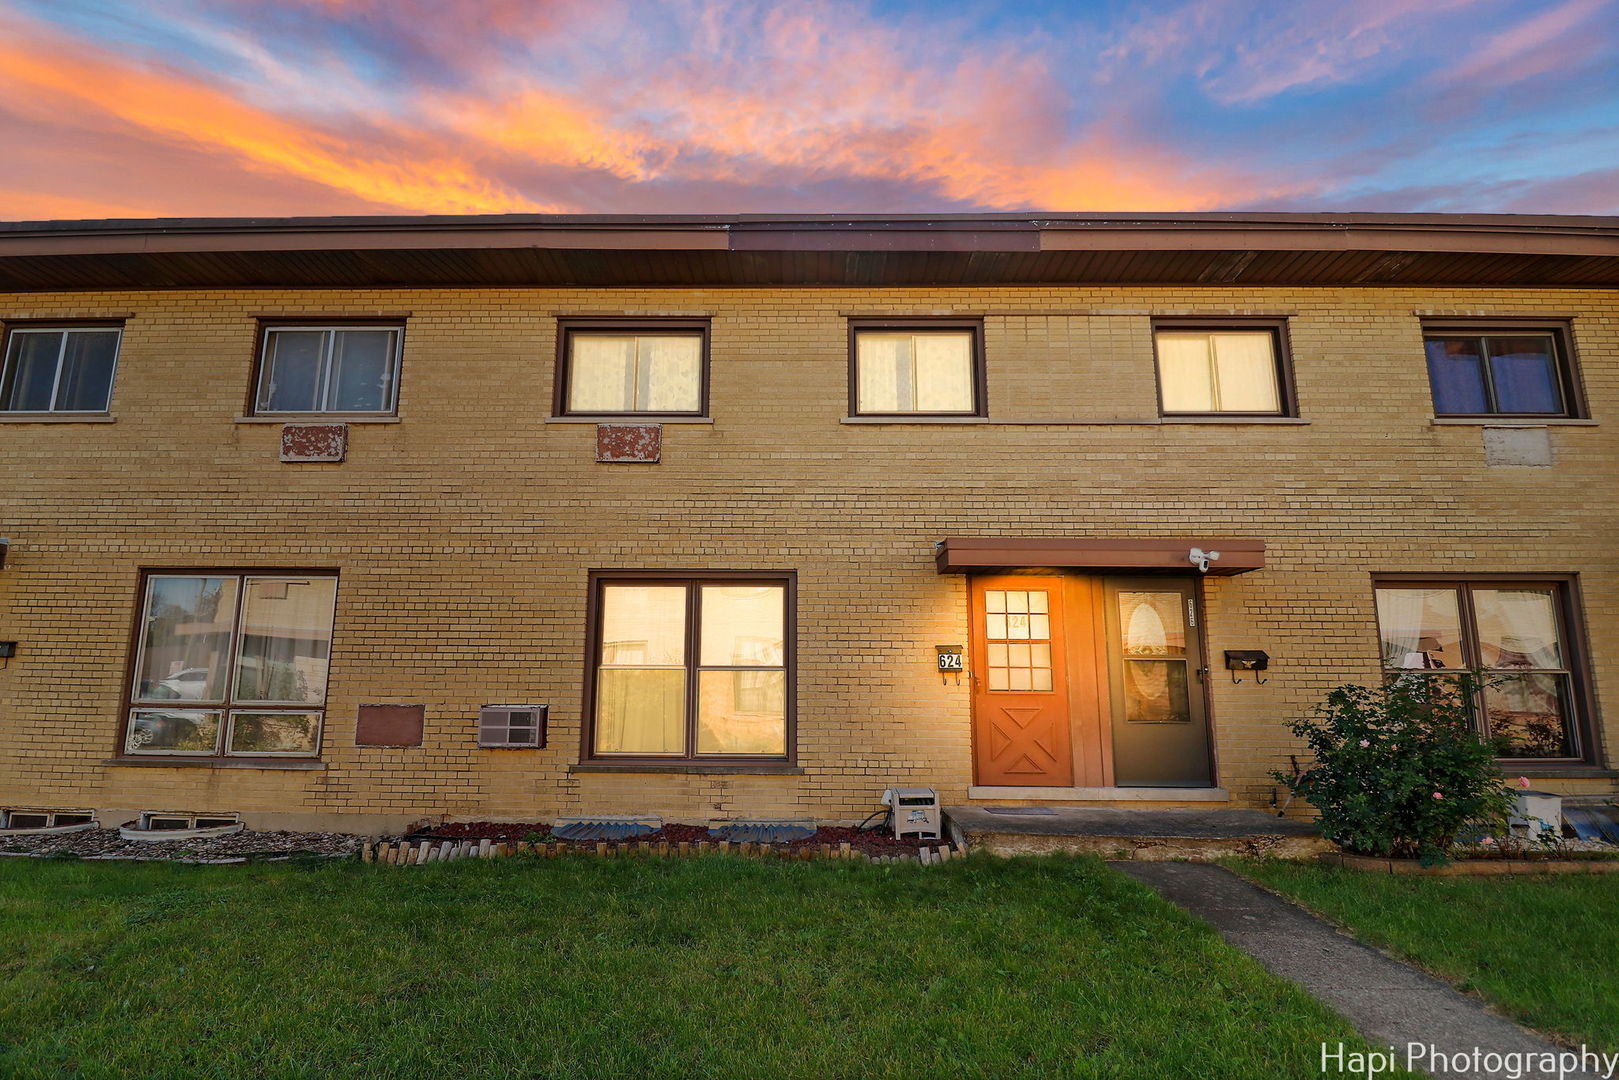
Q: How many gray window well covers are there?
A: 2